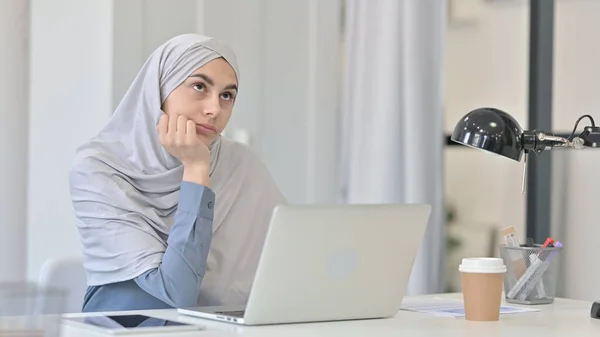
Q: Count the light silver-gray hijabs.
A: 1